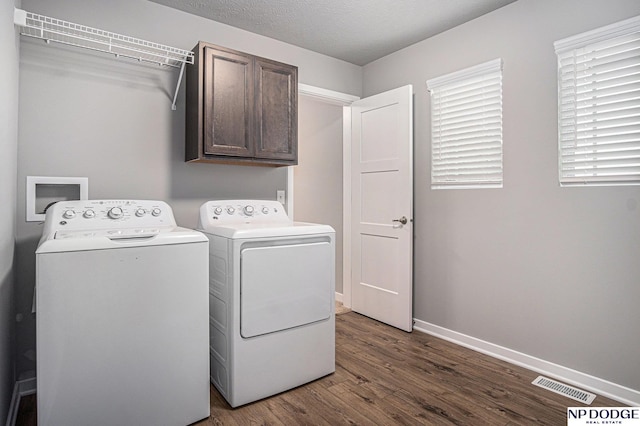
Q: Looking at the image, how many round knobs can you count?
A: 9